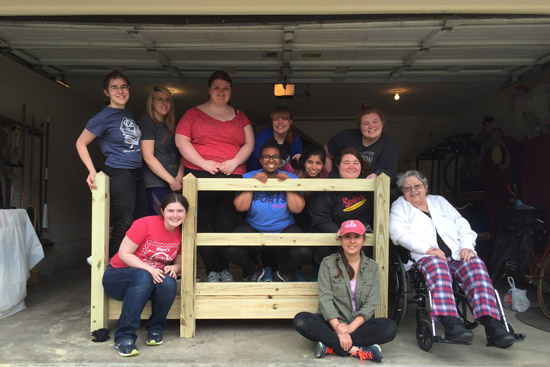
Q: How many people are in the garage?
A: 11